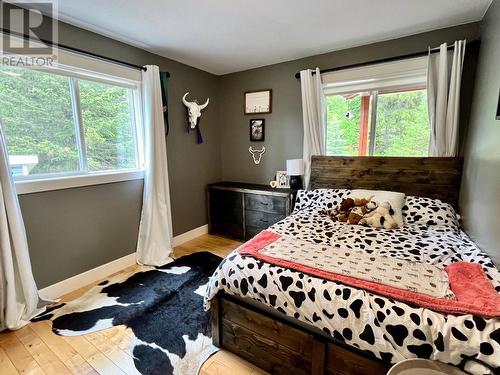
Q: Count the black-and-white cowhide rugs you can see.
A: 1